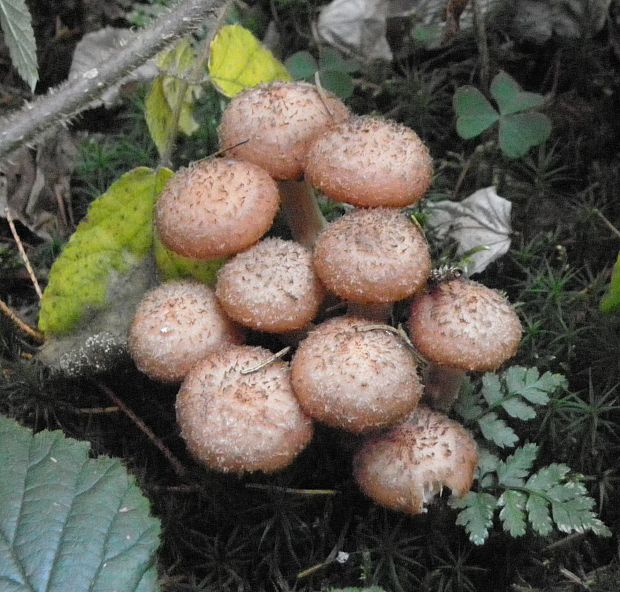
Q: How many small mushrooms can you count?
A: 10